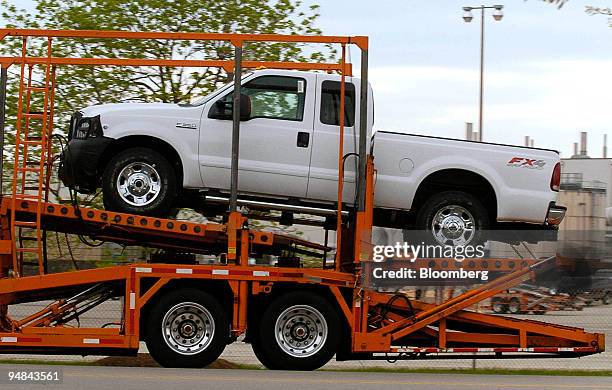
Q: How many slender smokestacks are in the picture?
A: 7